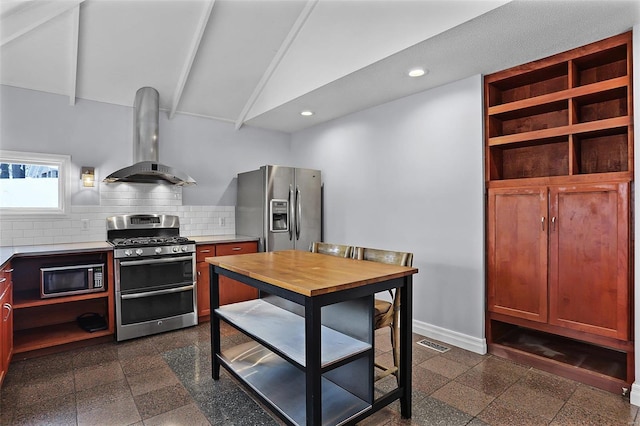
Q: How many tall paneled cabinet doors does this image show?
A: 2